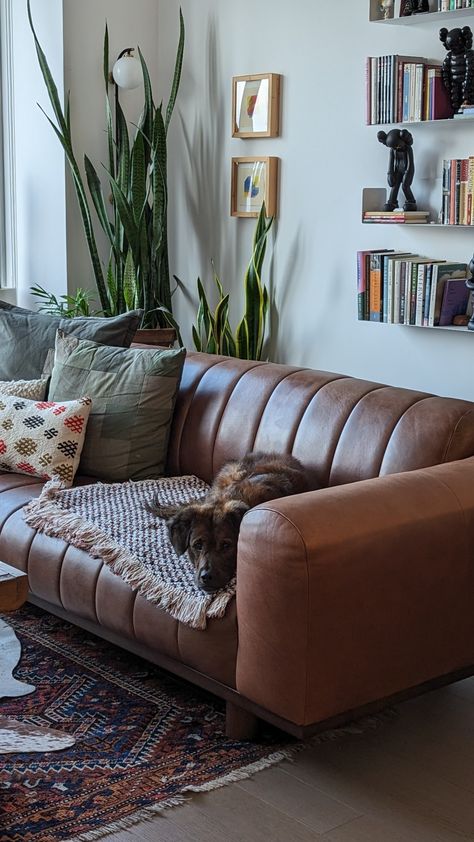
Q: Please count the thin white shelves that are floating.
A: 4